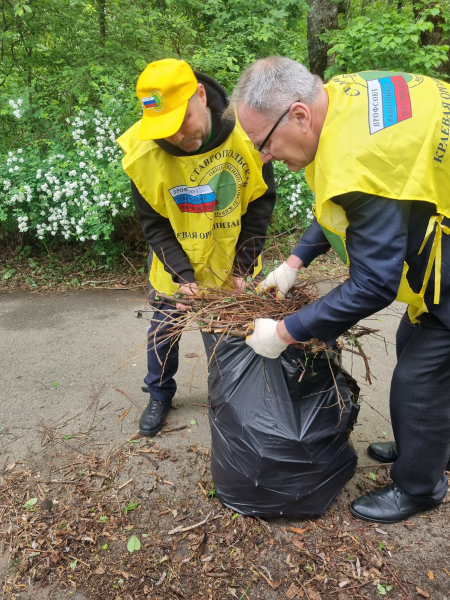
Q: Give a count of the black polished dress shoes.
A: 2